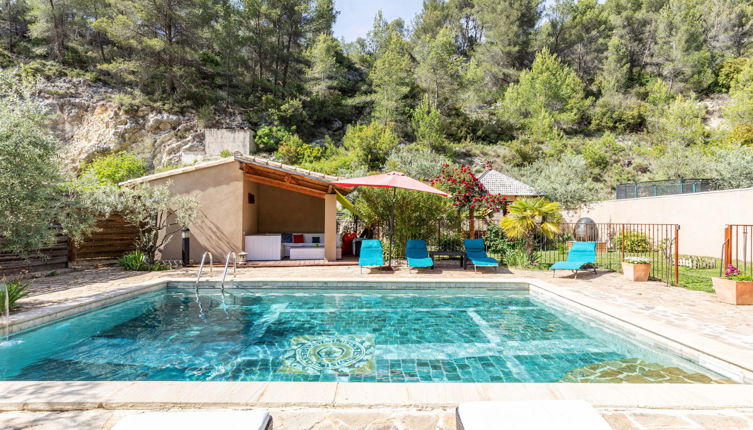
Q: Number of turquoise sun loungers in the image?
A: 4